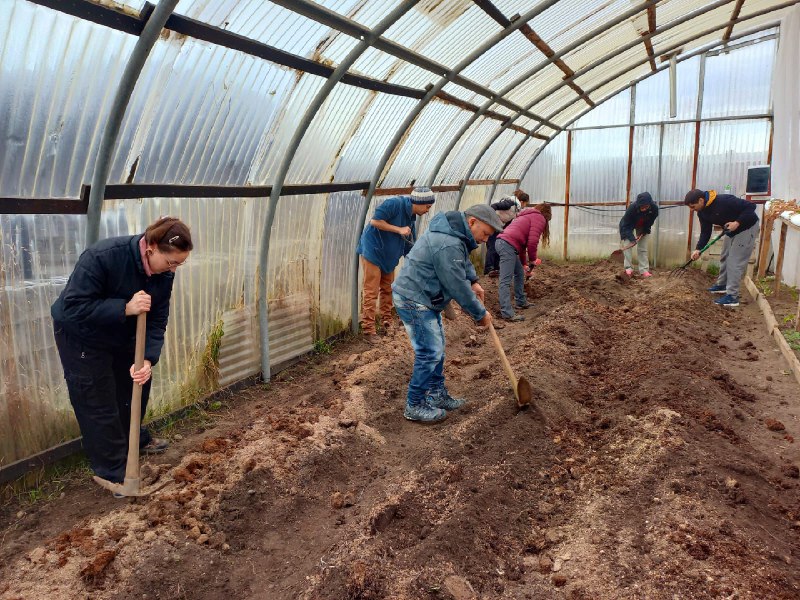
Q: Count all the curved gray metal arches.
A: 7